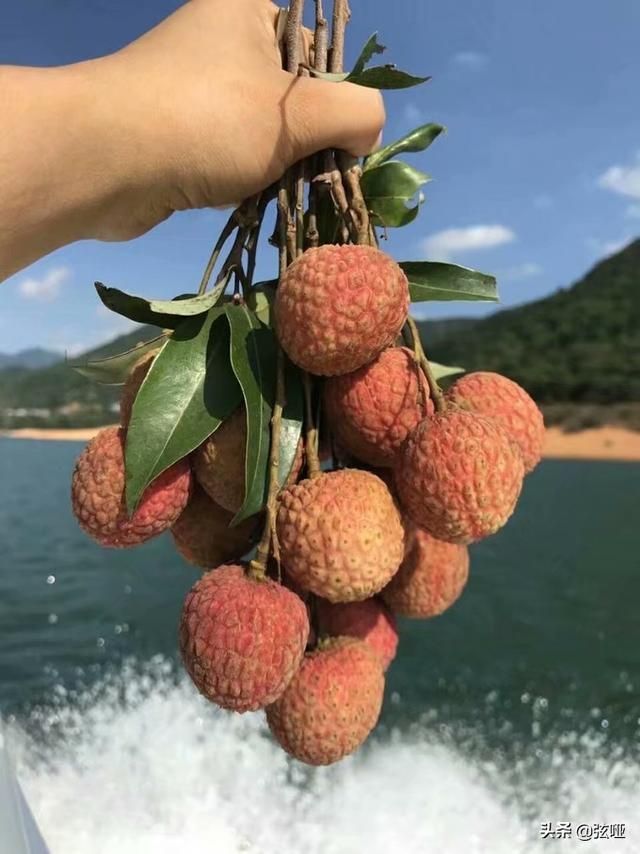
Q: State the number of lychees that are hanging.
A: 13